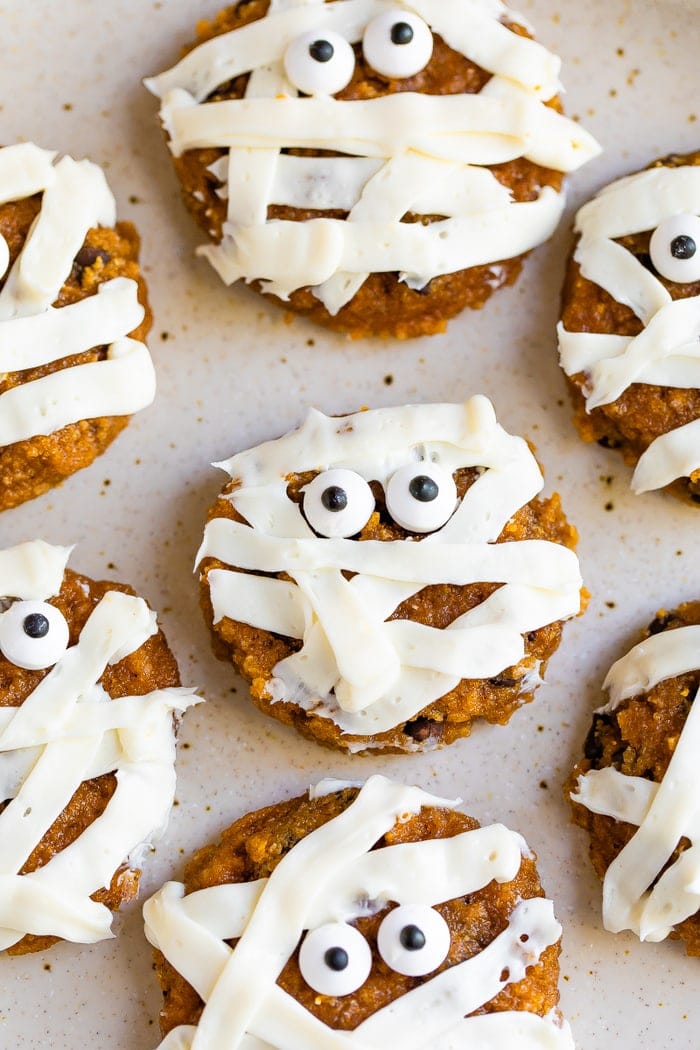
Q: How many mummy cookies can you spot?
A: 7